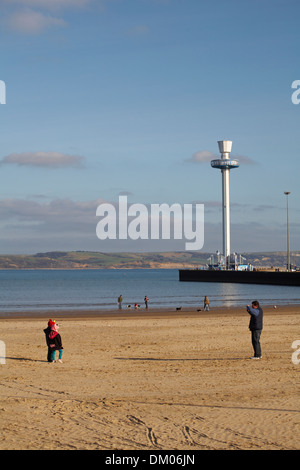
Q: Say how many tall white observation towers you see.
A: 1